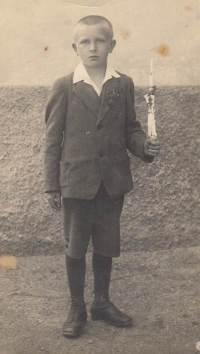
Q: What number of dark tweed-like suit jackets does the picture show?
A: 1